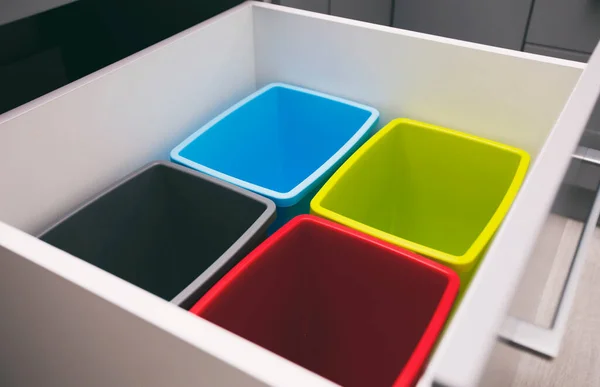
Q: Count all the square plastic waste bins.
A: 4